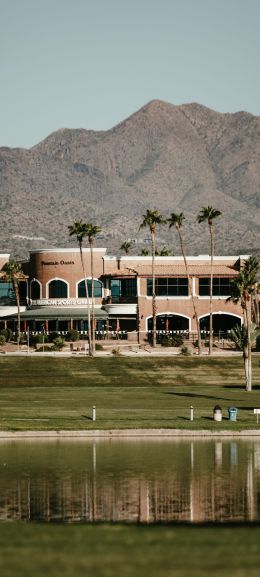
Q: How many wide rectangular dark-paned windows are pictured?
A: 2